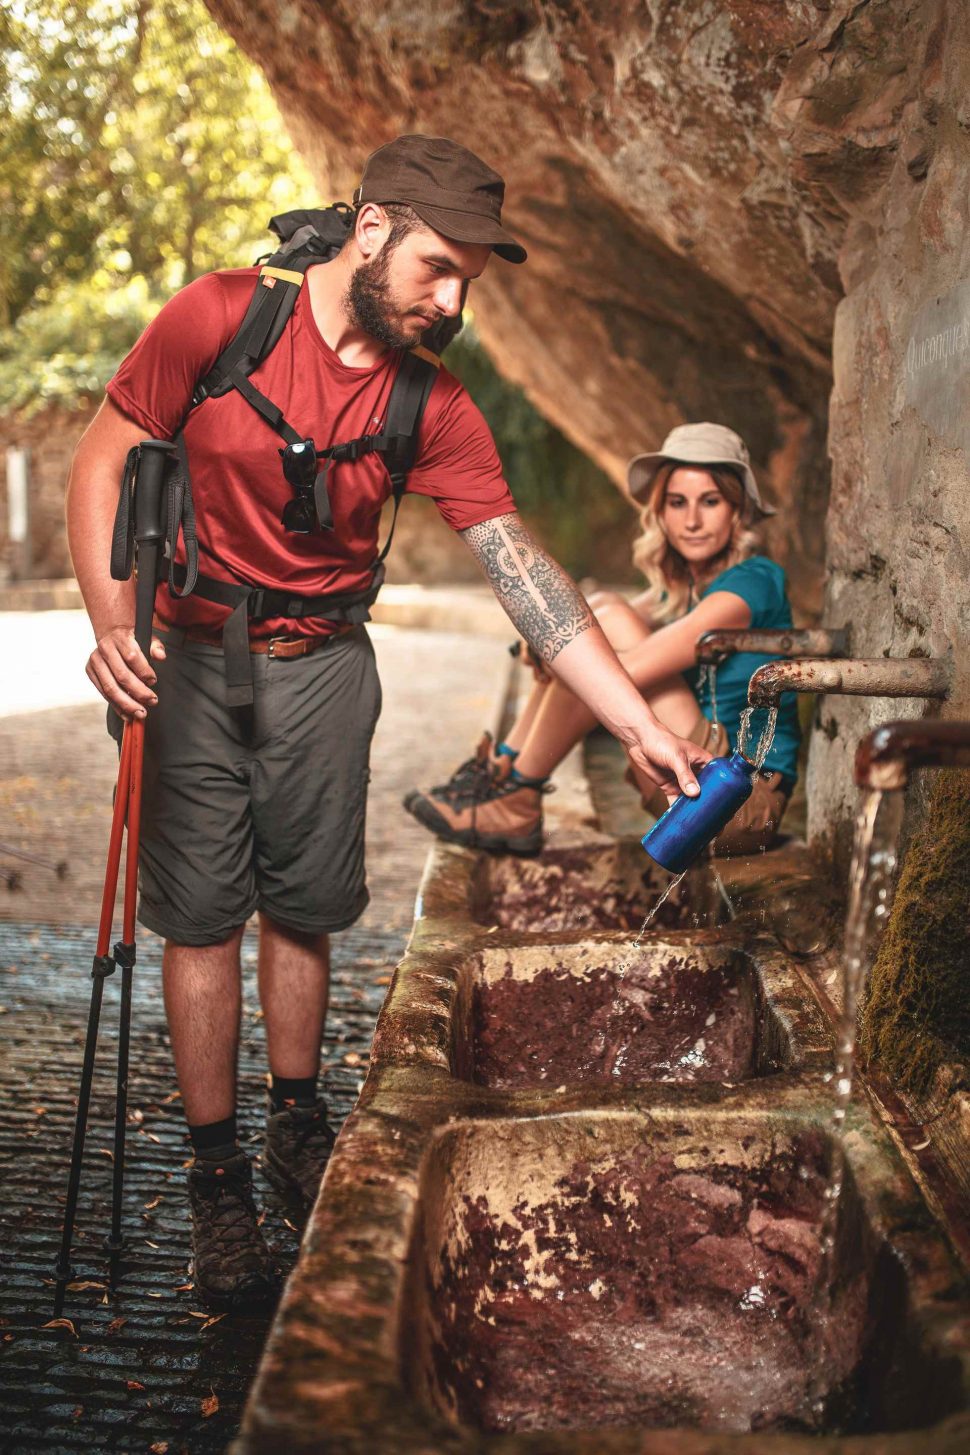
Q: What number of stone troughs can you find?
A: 3